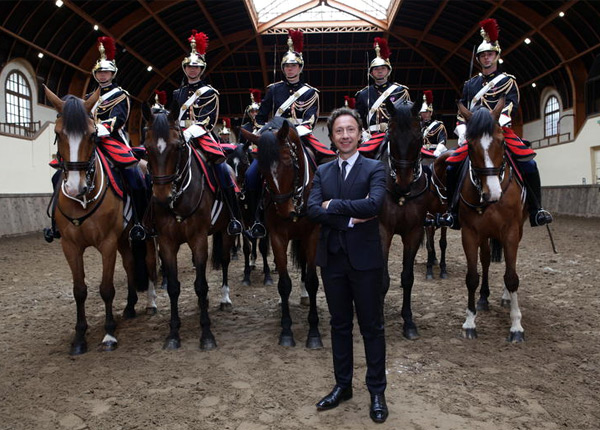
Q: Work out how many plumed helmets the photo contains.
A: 10